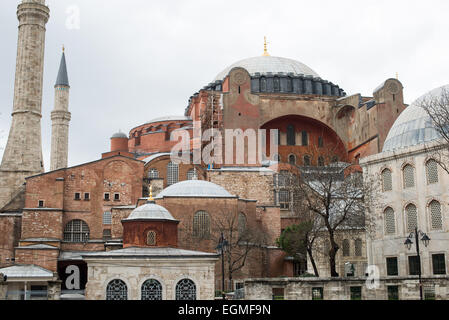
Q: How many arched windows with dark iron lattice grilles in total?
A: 3